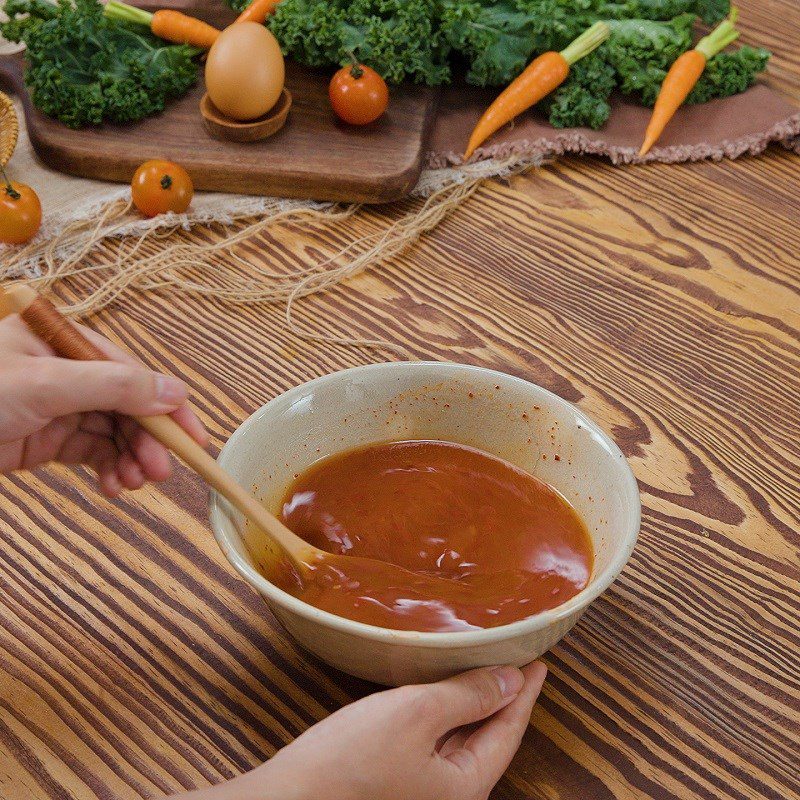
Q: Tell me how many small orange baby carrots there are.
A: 4